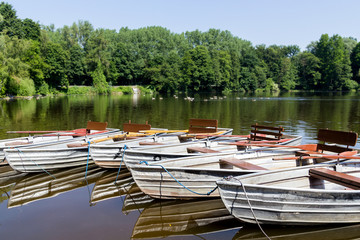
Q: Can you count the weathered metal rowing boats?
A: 6